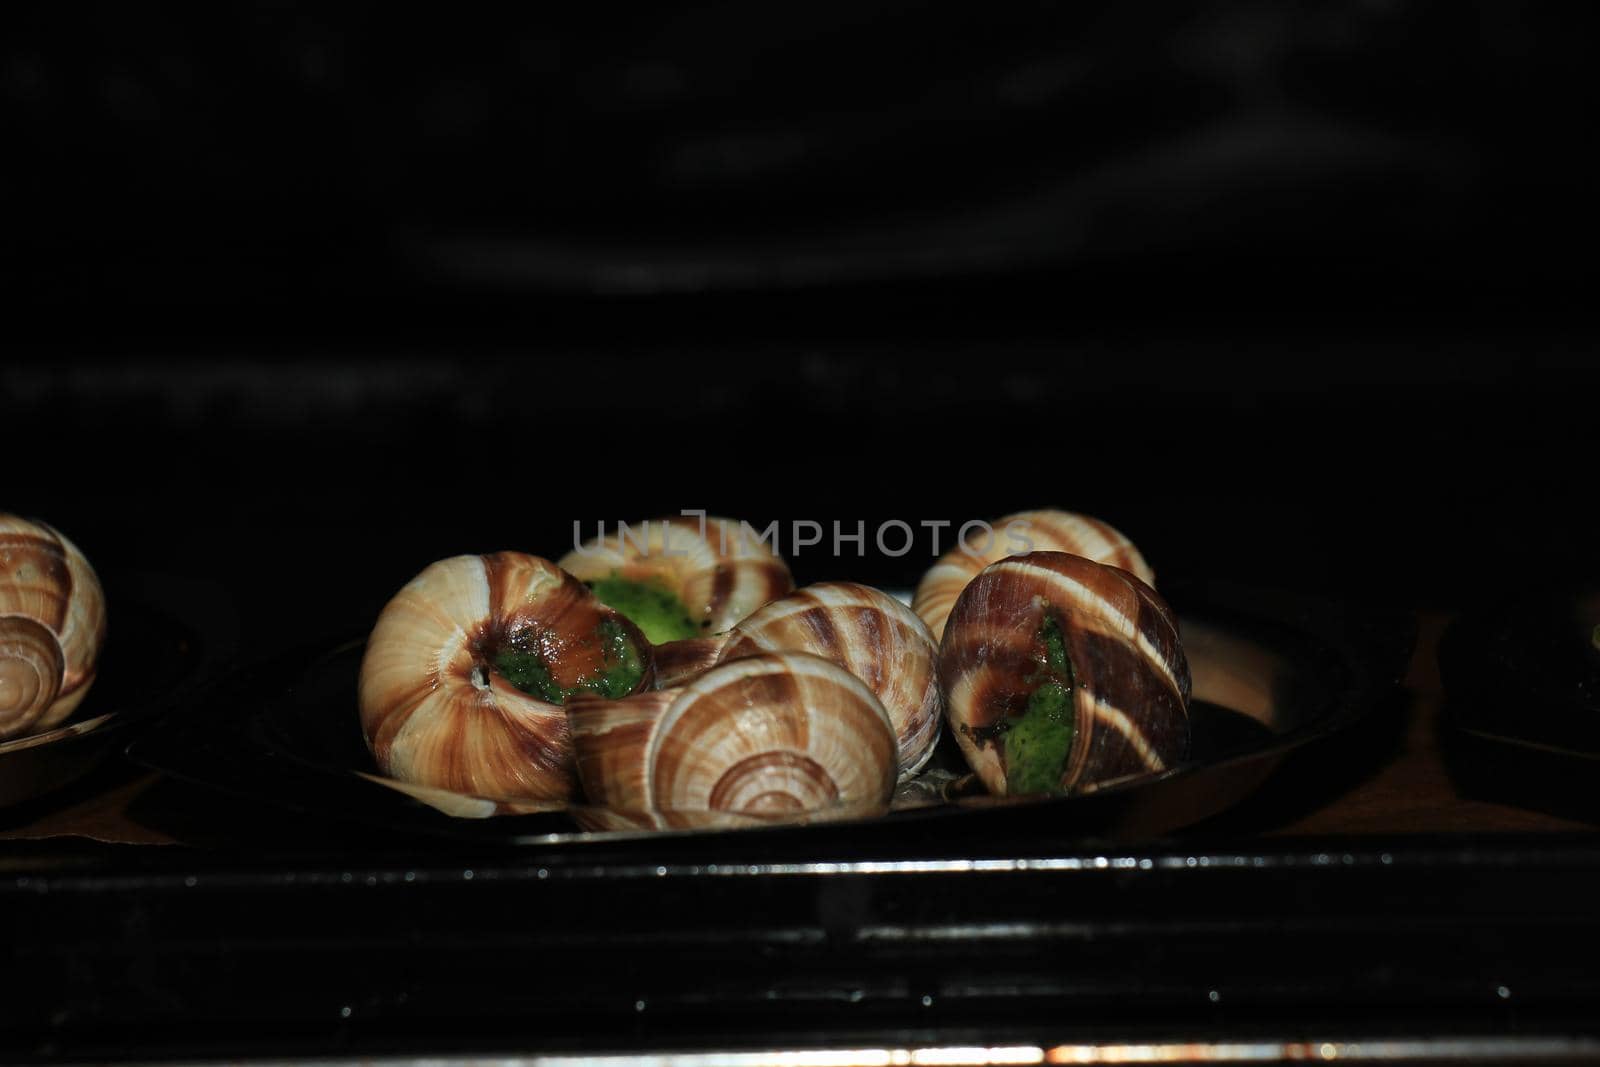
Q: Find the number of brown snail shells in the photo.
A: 7